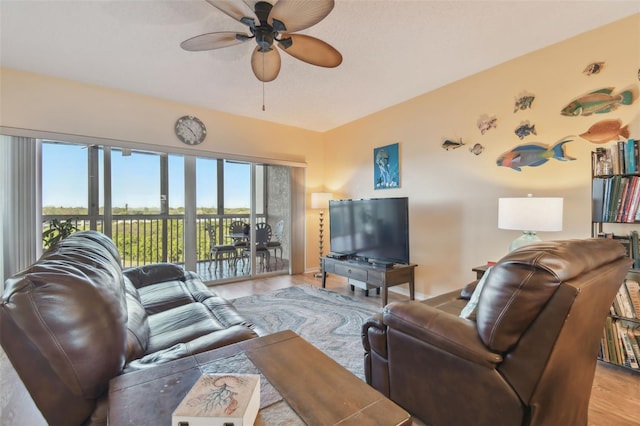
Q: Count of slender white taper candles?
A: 0